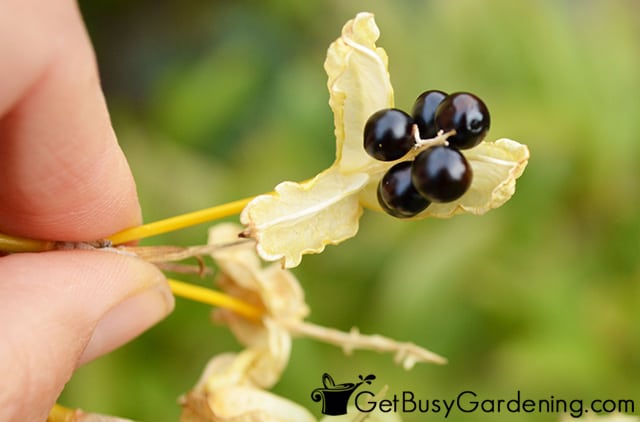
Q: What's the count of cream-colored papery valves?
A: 3